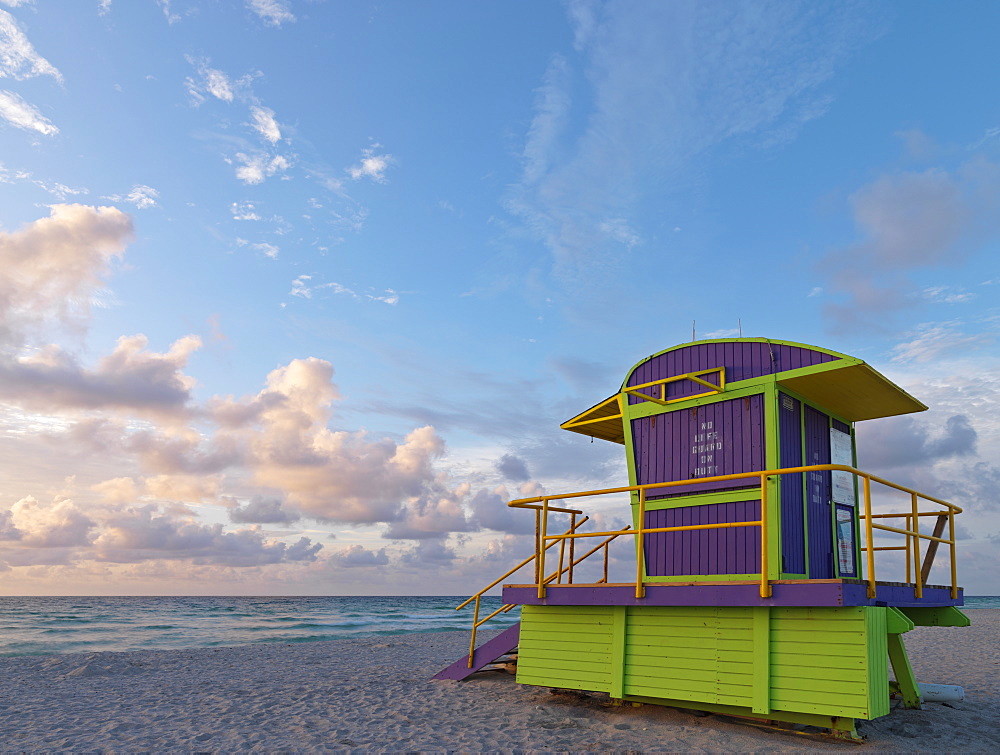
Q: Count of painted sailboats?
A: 0